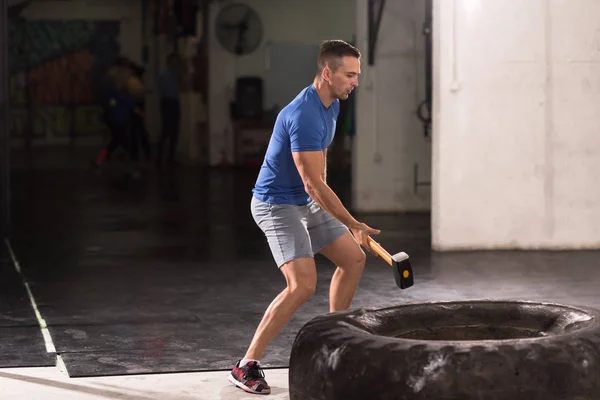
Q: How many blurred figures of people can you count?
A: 3